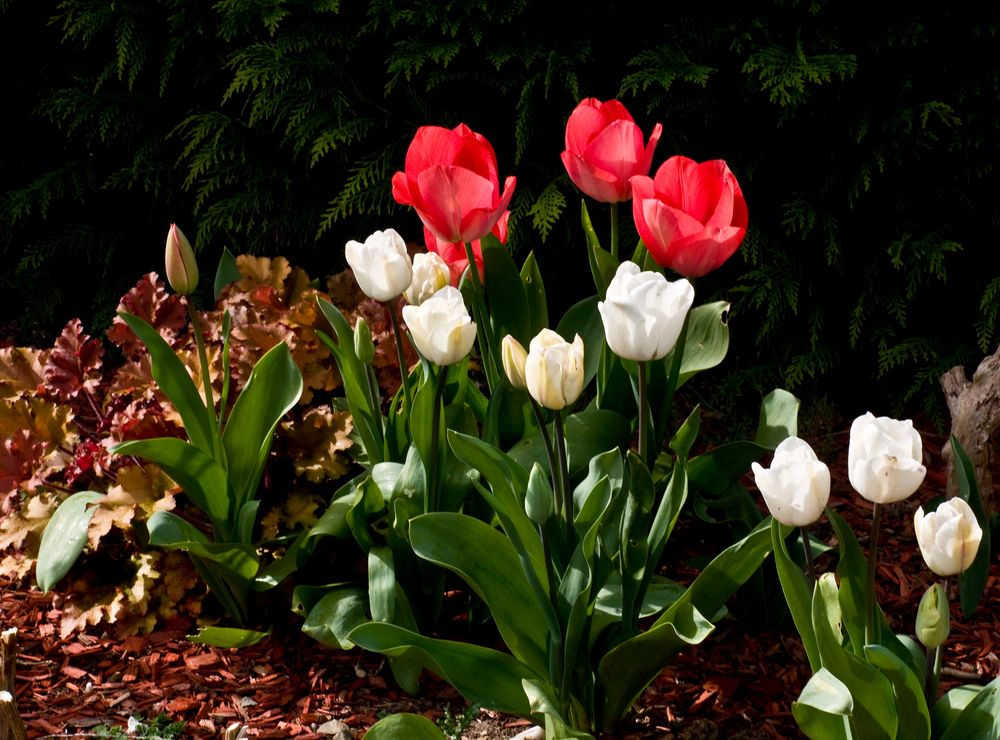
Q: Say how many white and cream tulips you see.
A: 9